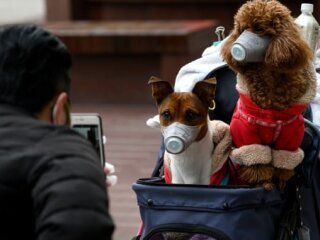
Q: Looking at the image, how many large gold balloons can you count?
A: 0